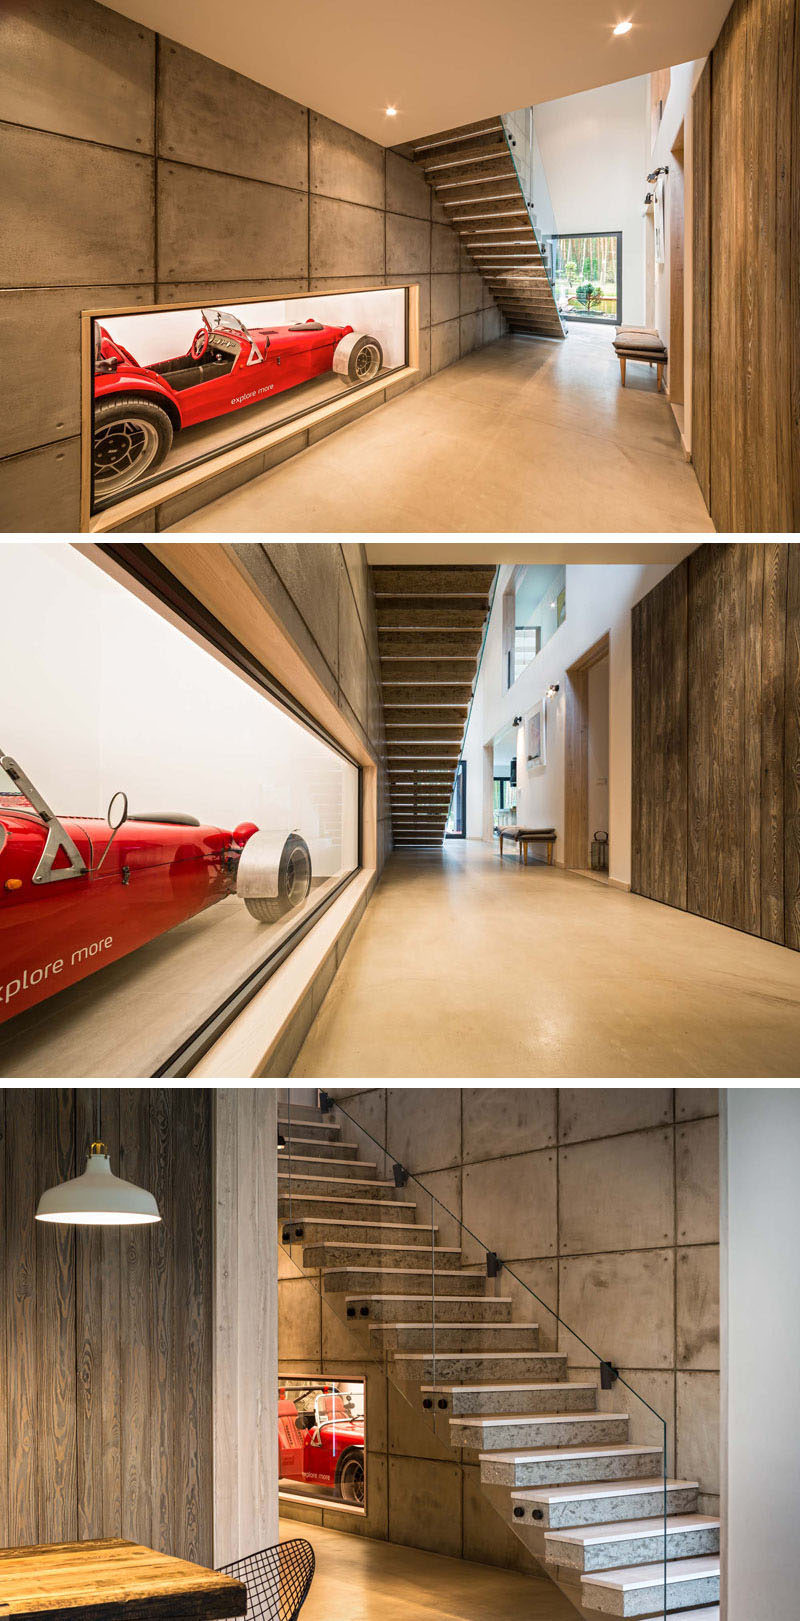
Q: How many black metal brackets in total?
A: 4